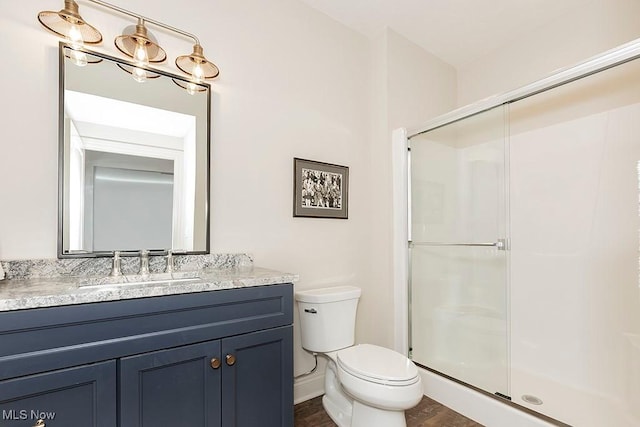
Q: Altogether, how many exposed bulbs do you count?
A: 3